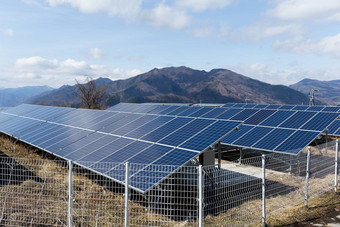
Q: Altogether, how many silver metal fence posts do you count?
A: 6